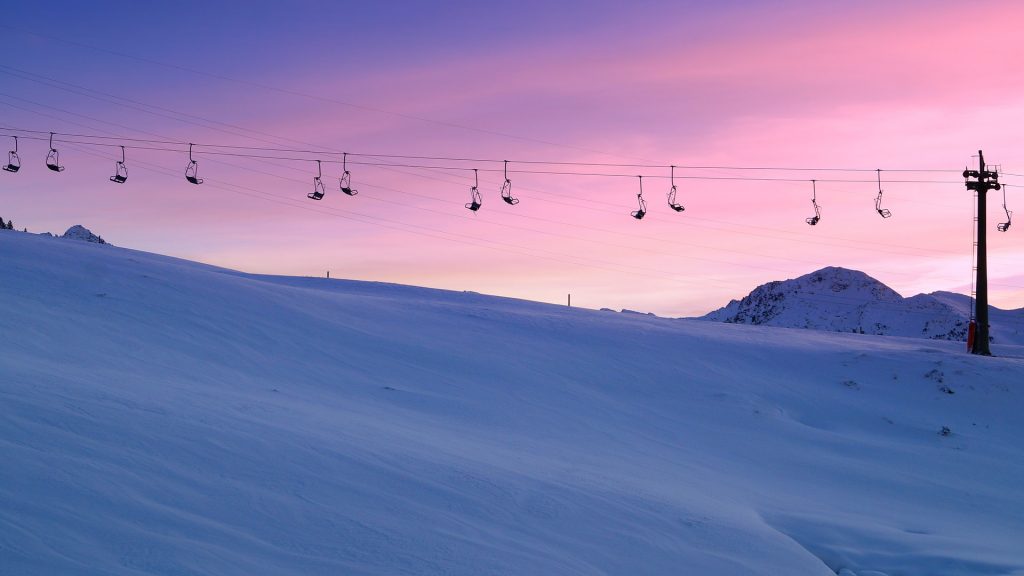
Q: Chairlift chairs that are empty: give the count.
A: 13